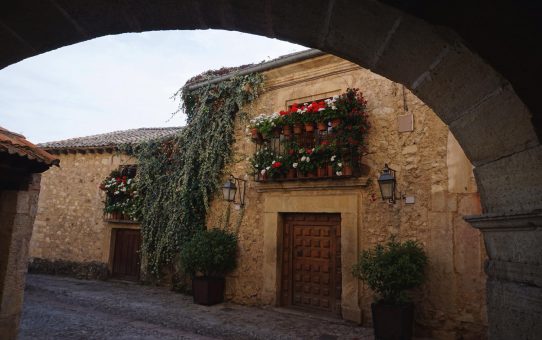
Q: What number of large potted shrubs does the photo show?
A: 2